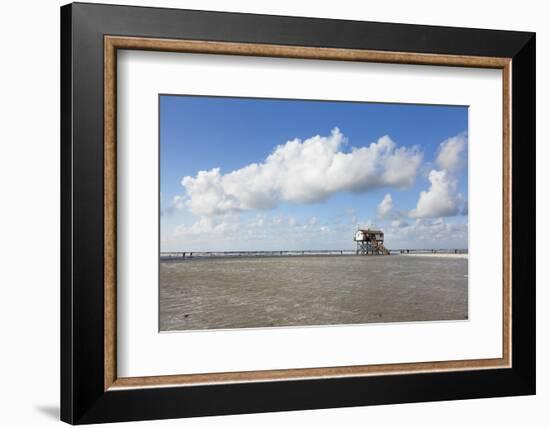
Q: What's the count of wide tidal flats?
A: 1